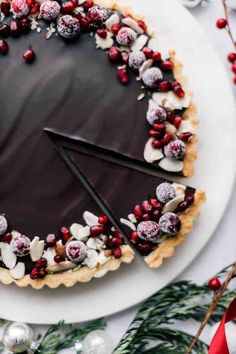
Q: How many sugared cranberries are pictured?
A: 15